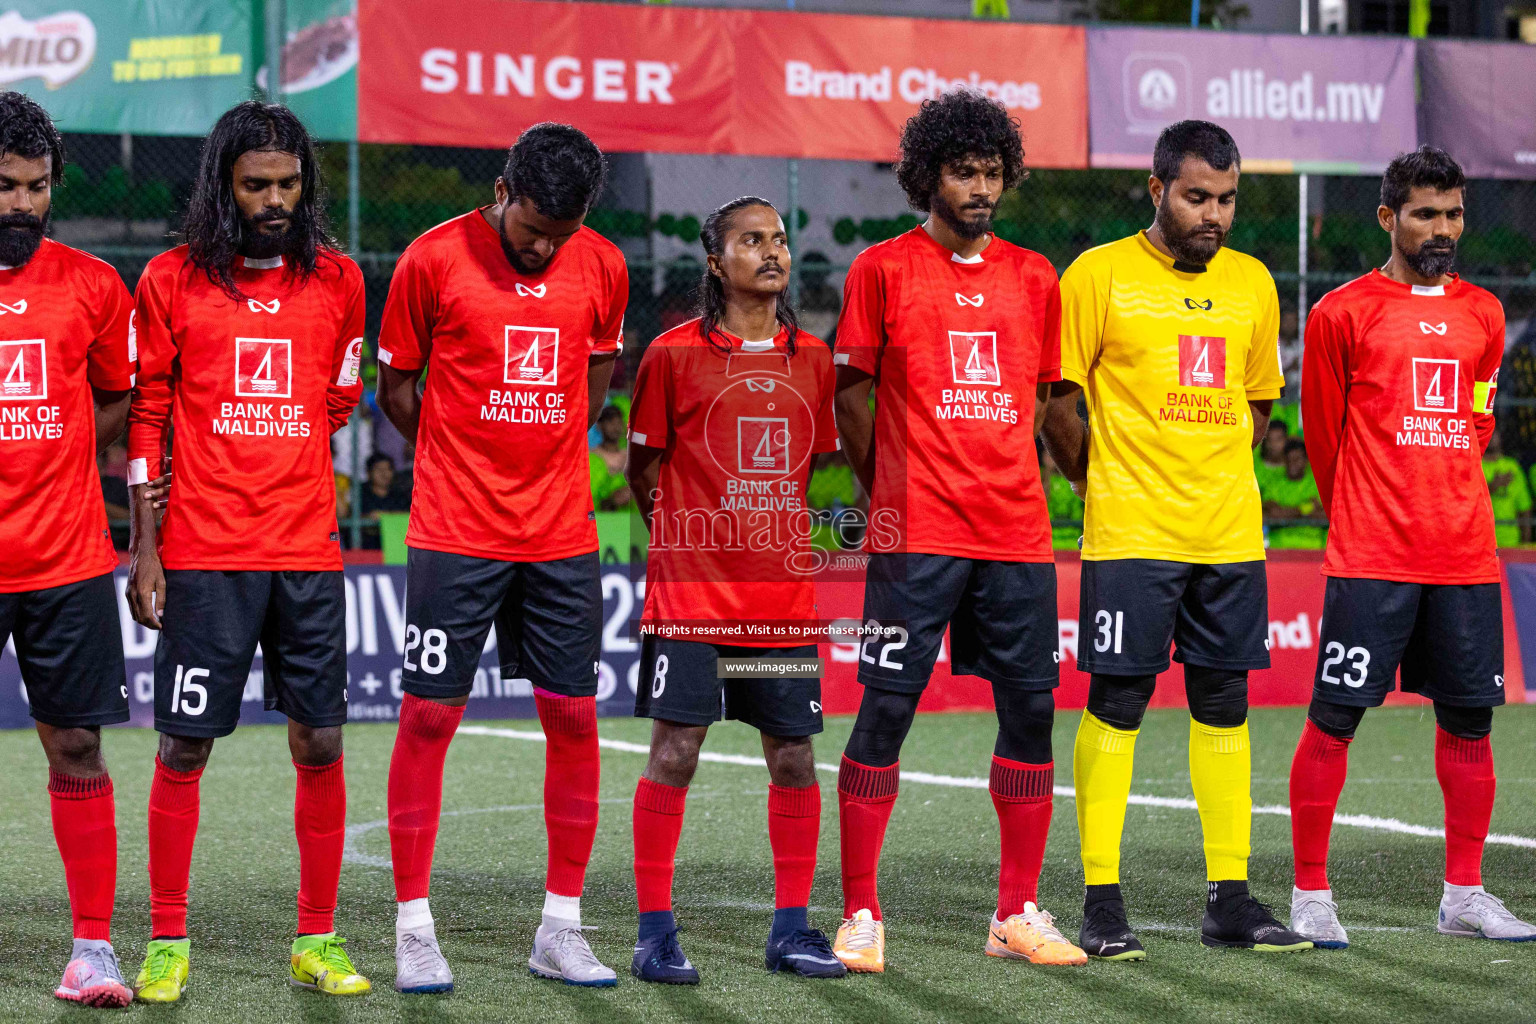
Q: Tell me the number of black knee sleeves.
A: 6